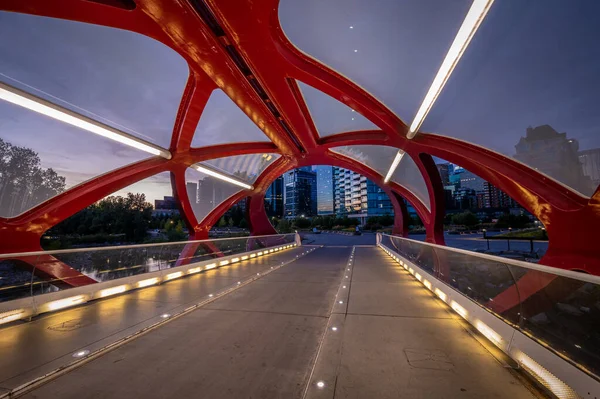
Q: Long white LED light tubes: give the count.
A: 4